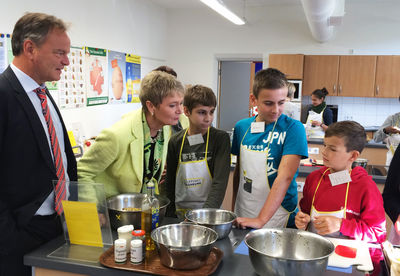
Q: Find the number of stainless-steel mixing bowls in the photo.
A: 4